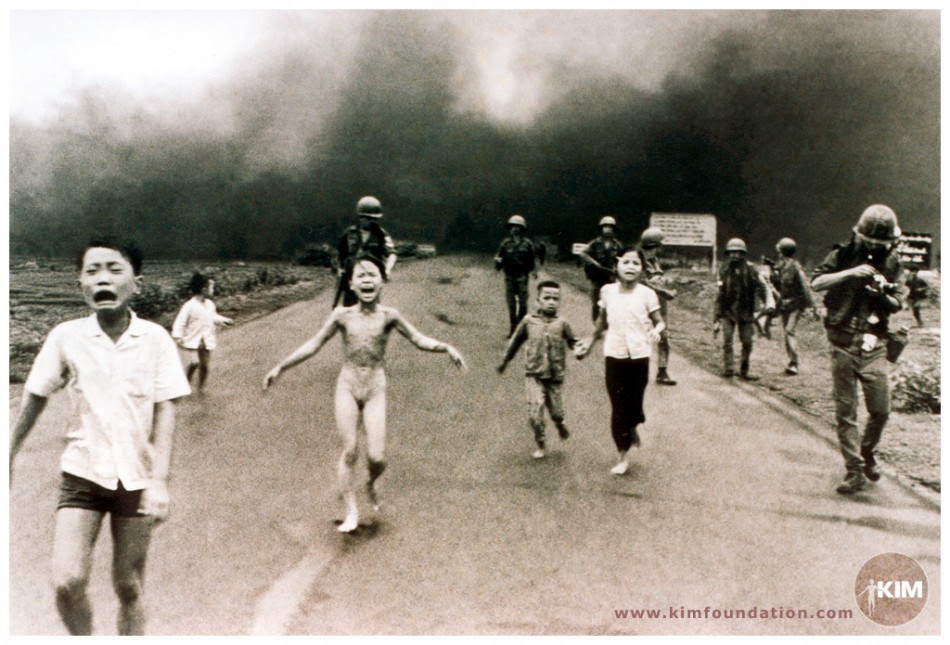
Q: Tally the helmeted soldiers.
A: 7